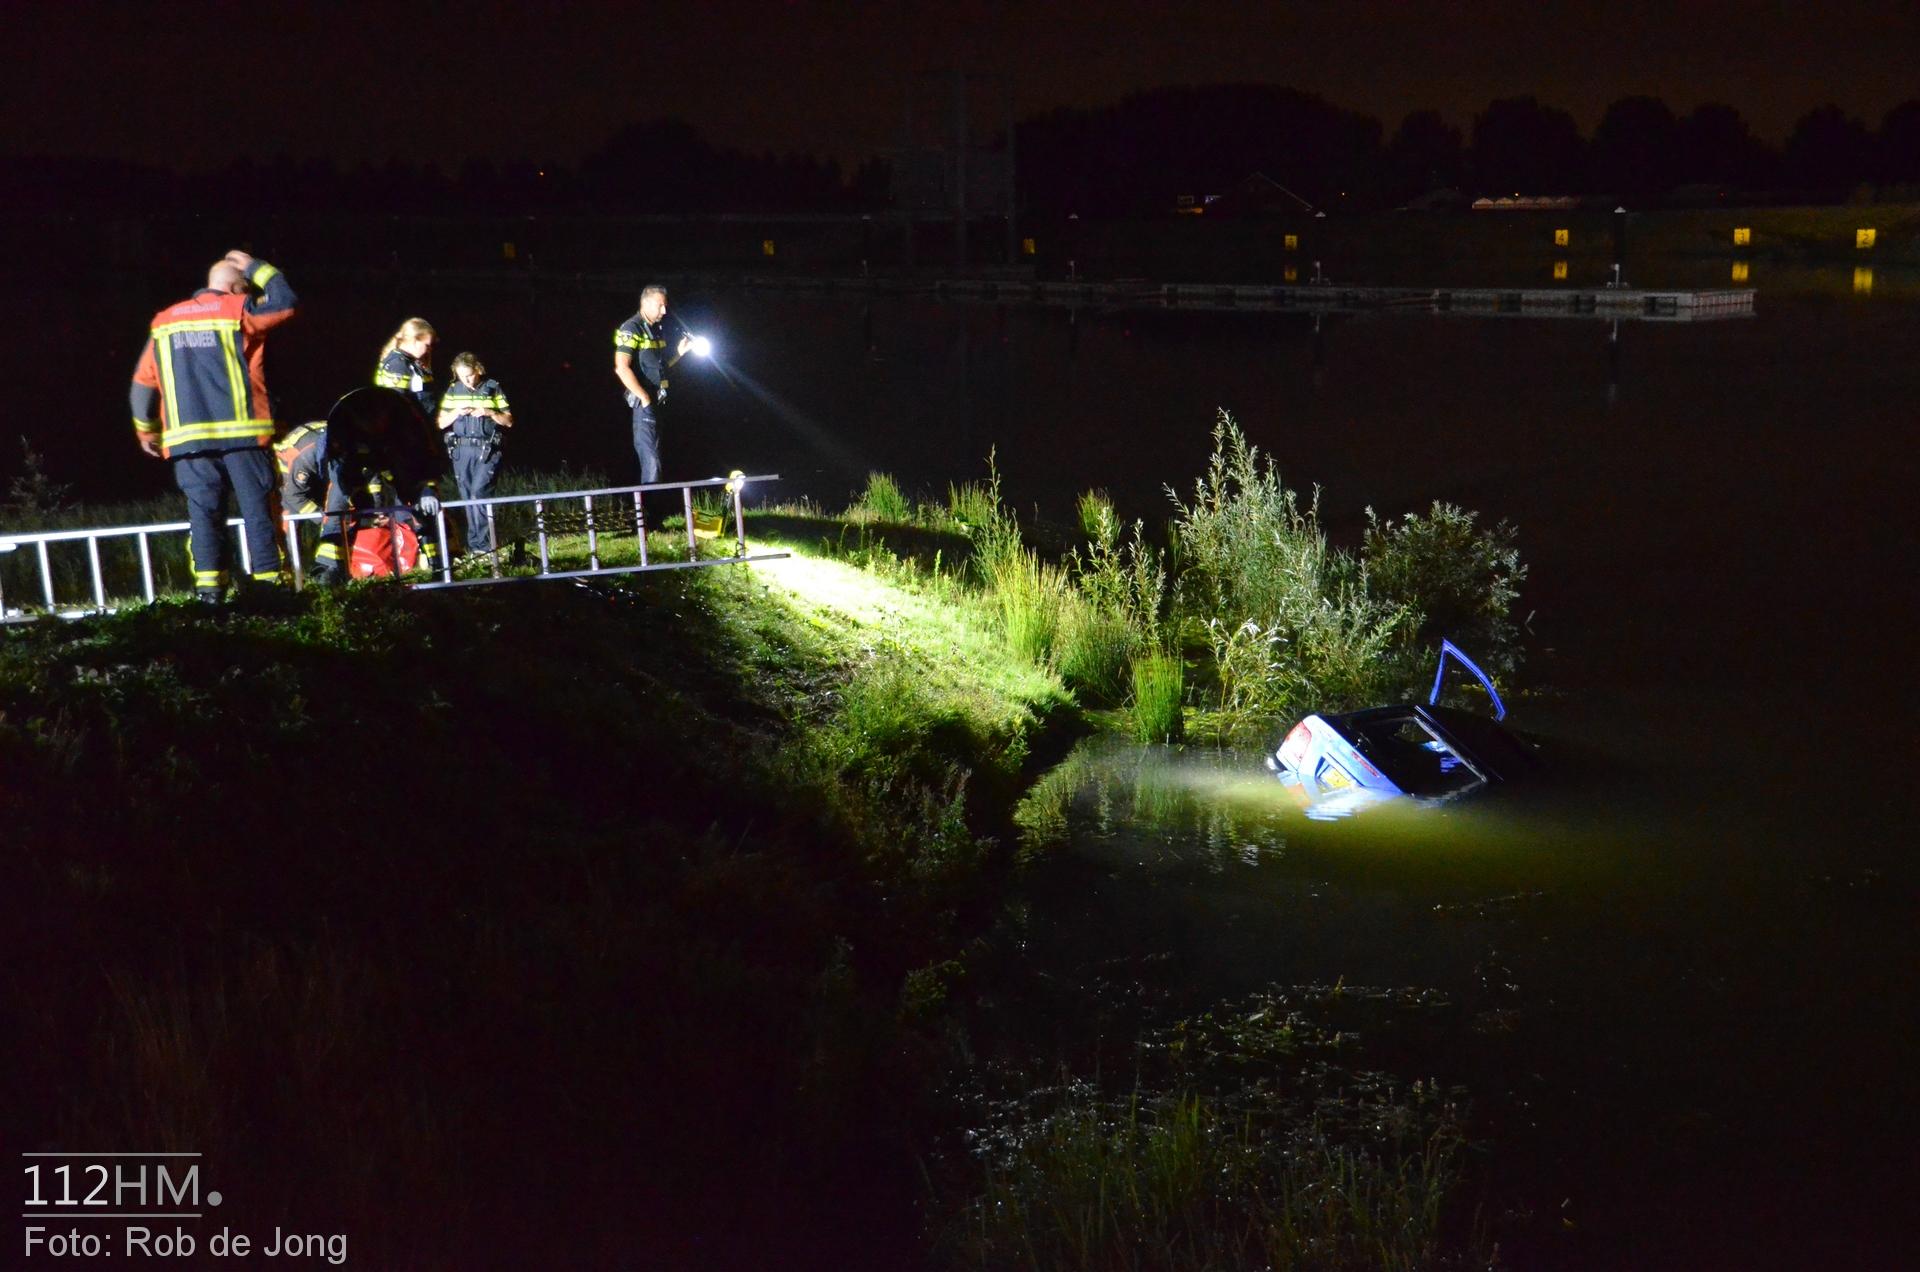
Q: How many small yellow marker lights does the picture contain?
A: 7